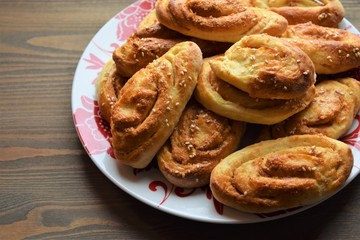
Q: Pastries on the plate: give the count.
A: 11